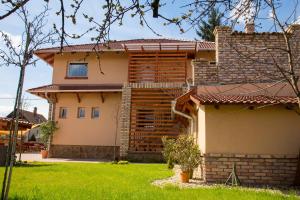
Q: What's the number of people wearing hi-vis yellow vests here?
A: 0